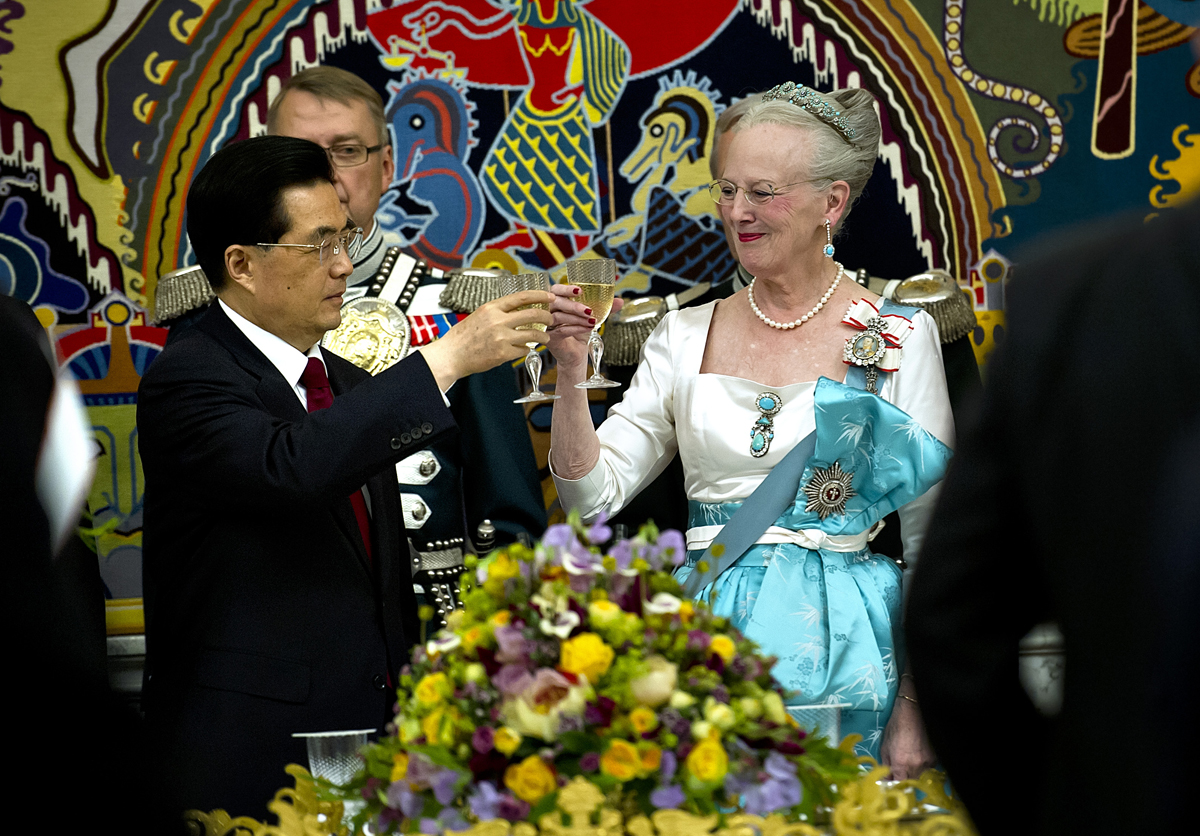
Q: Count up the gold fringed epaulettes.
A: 4